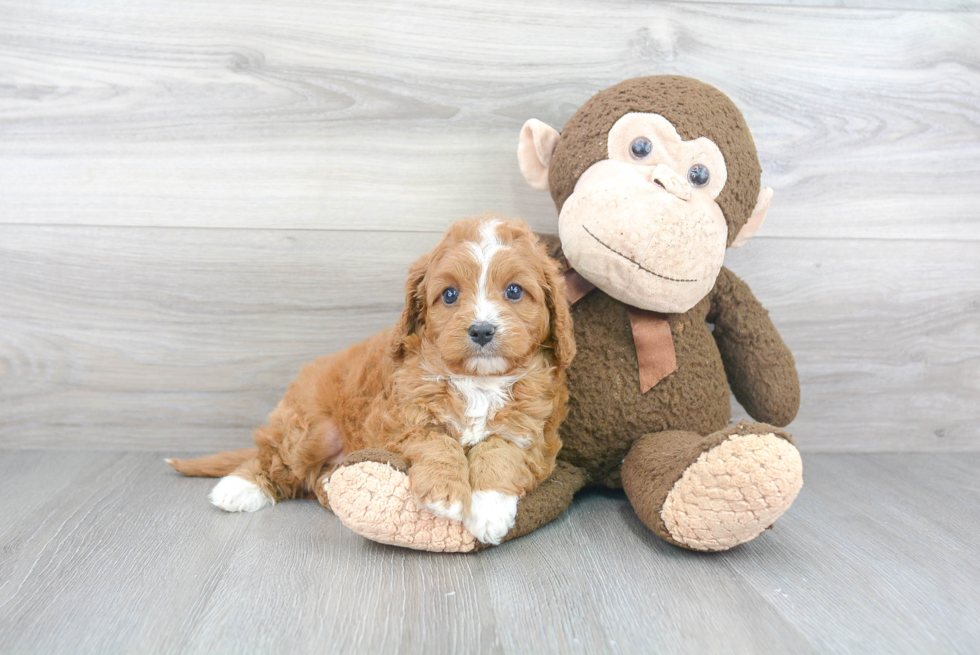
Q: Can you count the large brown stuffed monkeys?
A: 1